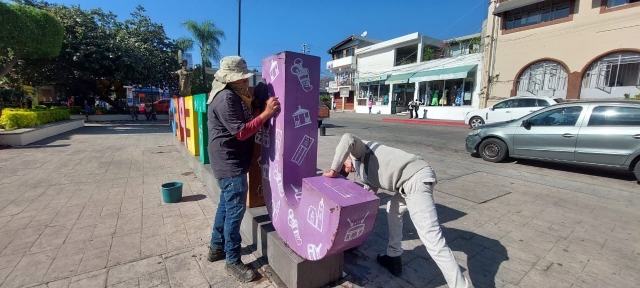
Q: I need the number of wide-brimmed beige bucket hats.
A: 1